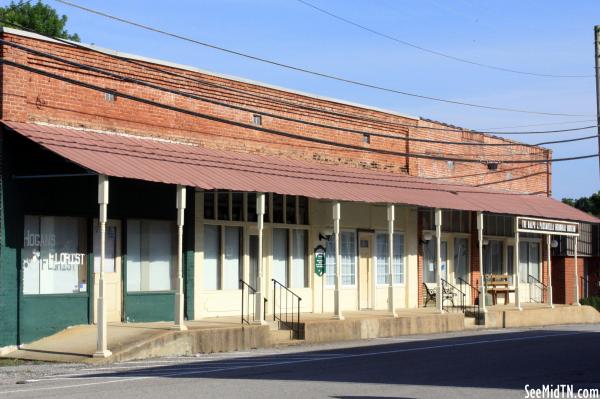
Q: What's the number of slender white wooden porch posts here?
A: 10